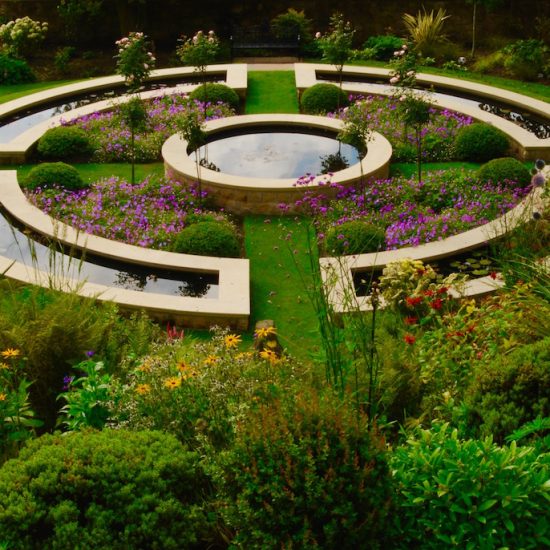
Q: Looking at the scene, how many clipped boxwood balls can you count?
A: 8